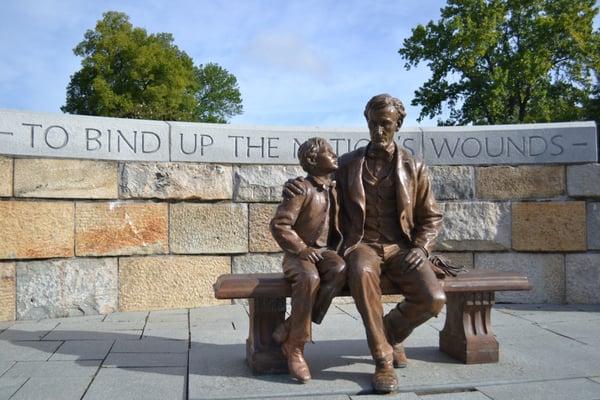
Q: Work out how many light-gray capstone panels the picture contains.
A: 3